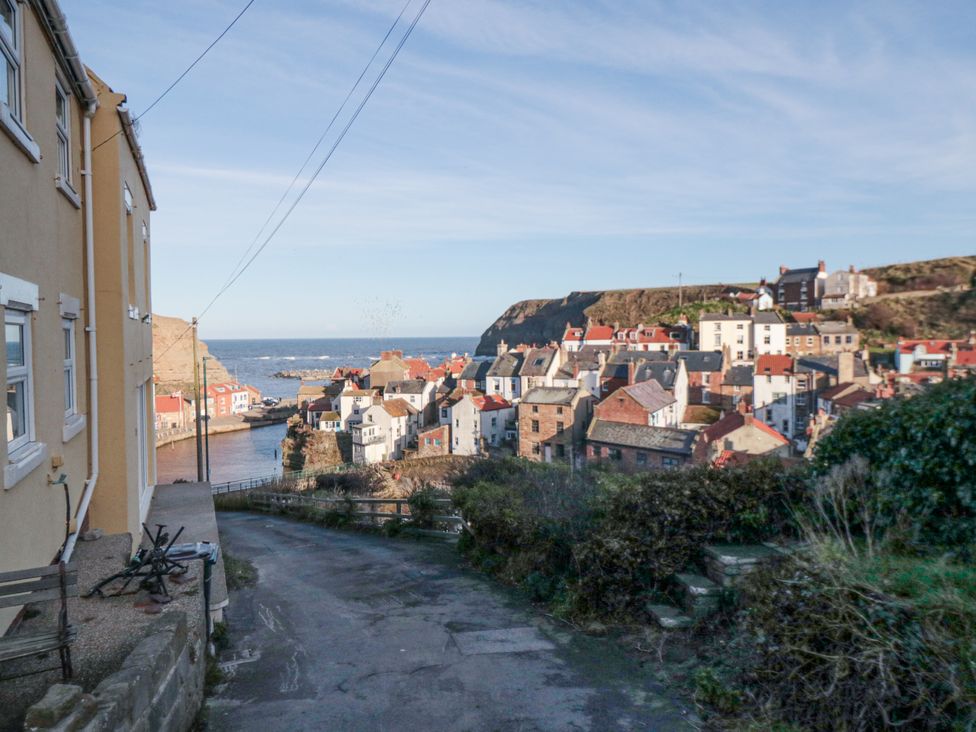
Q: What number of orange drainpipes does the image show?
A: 0